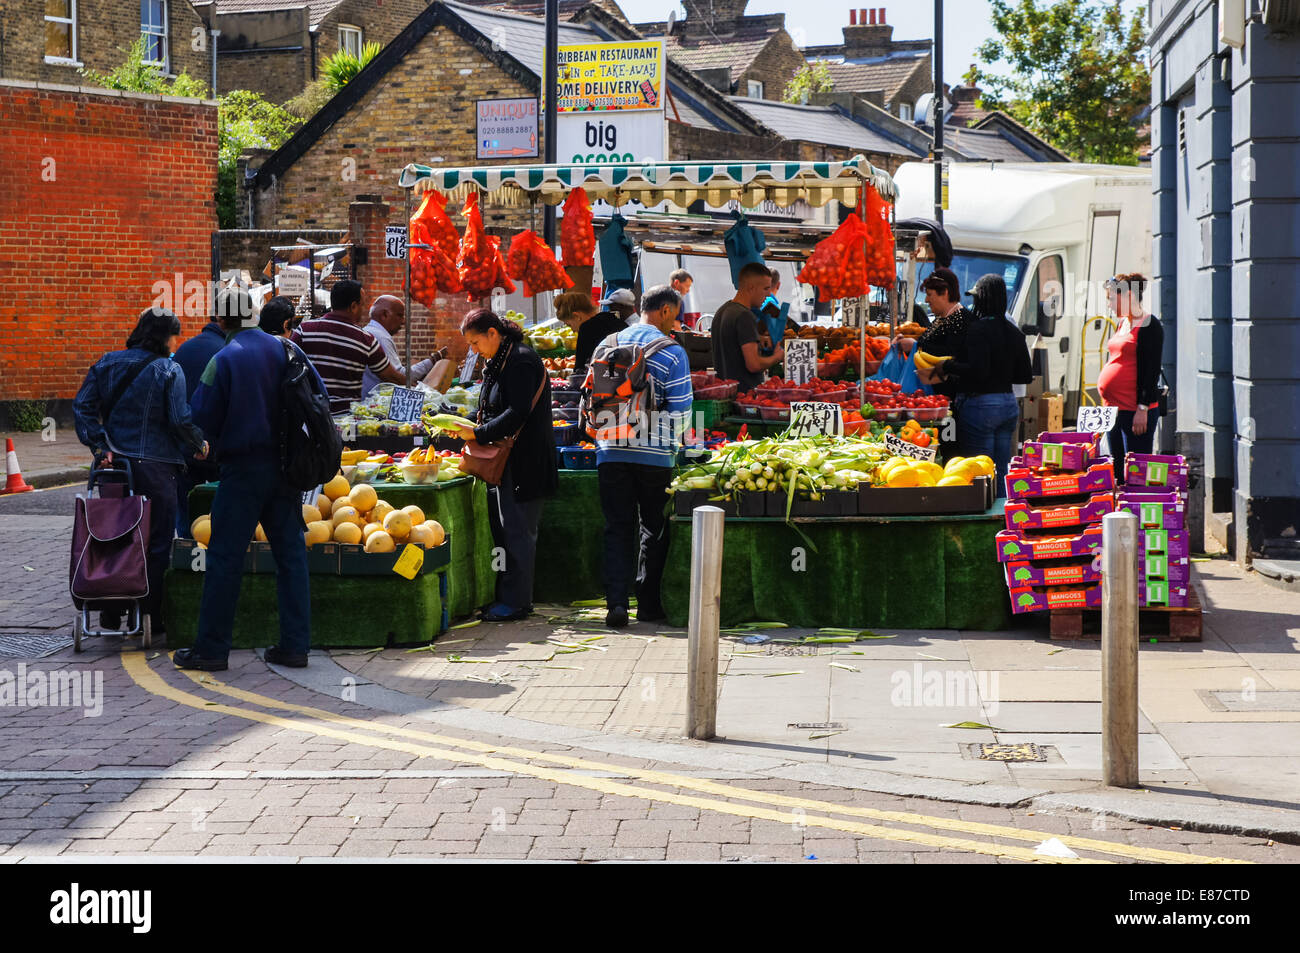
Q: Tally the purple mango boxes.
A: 11